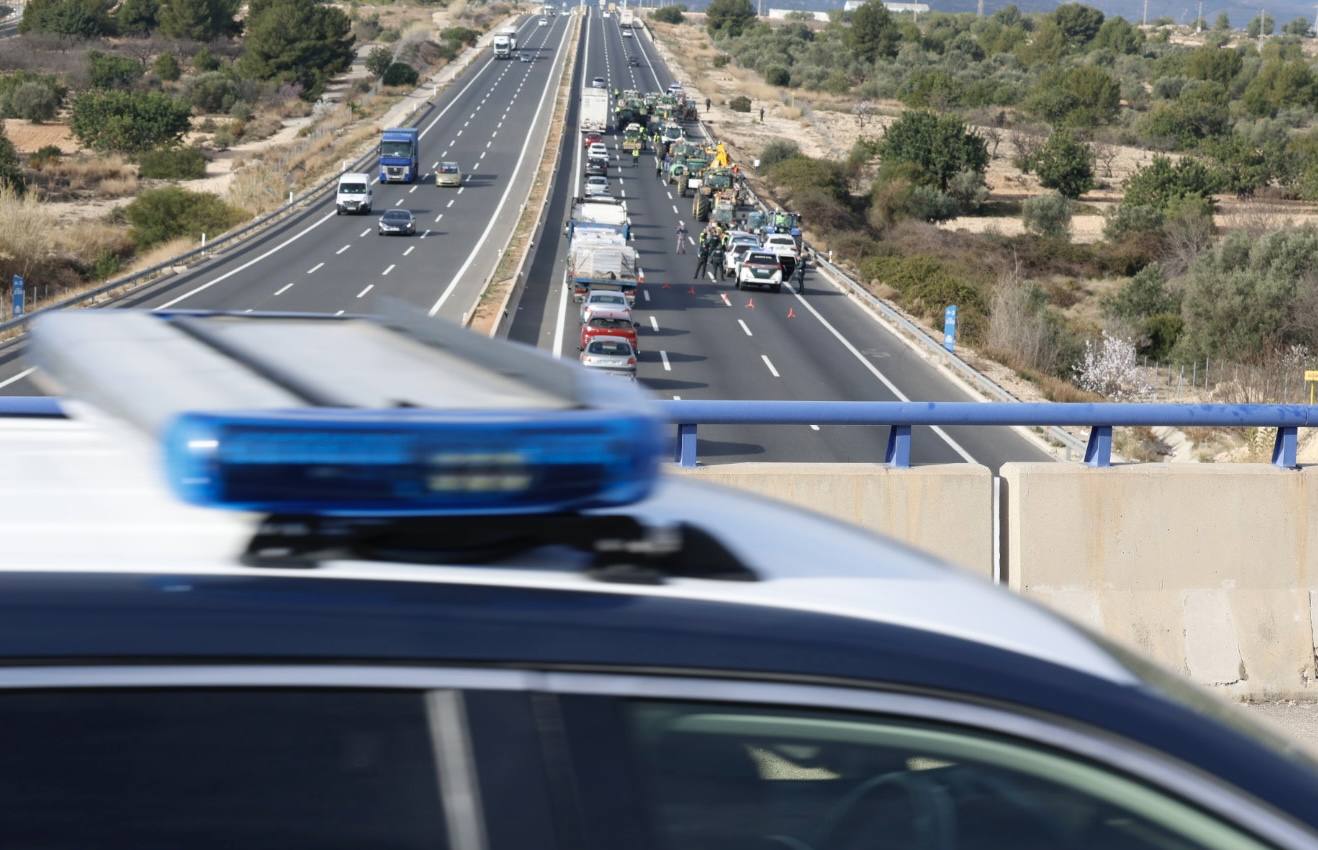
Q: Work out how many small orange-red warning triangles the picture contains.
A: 6